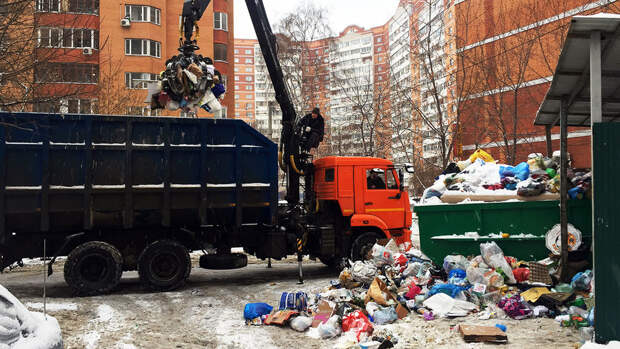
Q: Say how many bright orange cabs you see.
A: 1